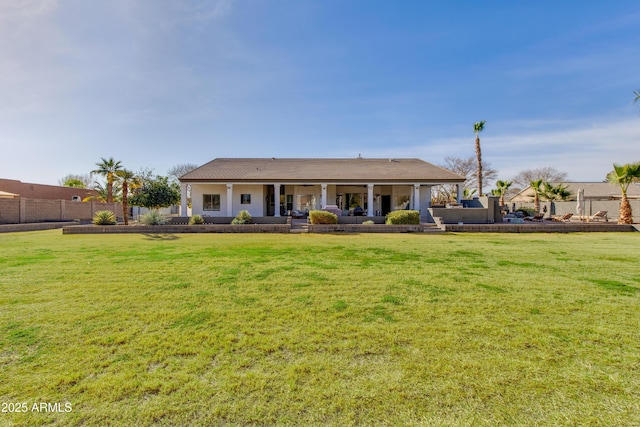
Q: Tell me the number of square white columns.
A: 7